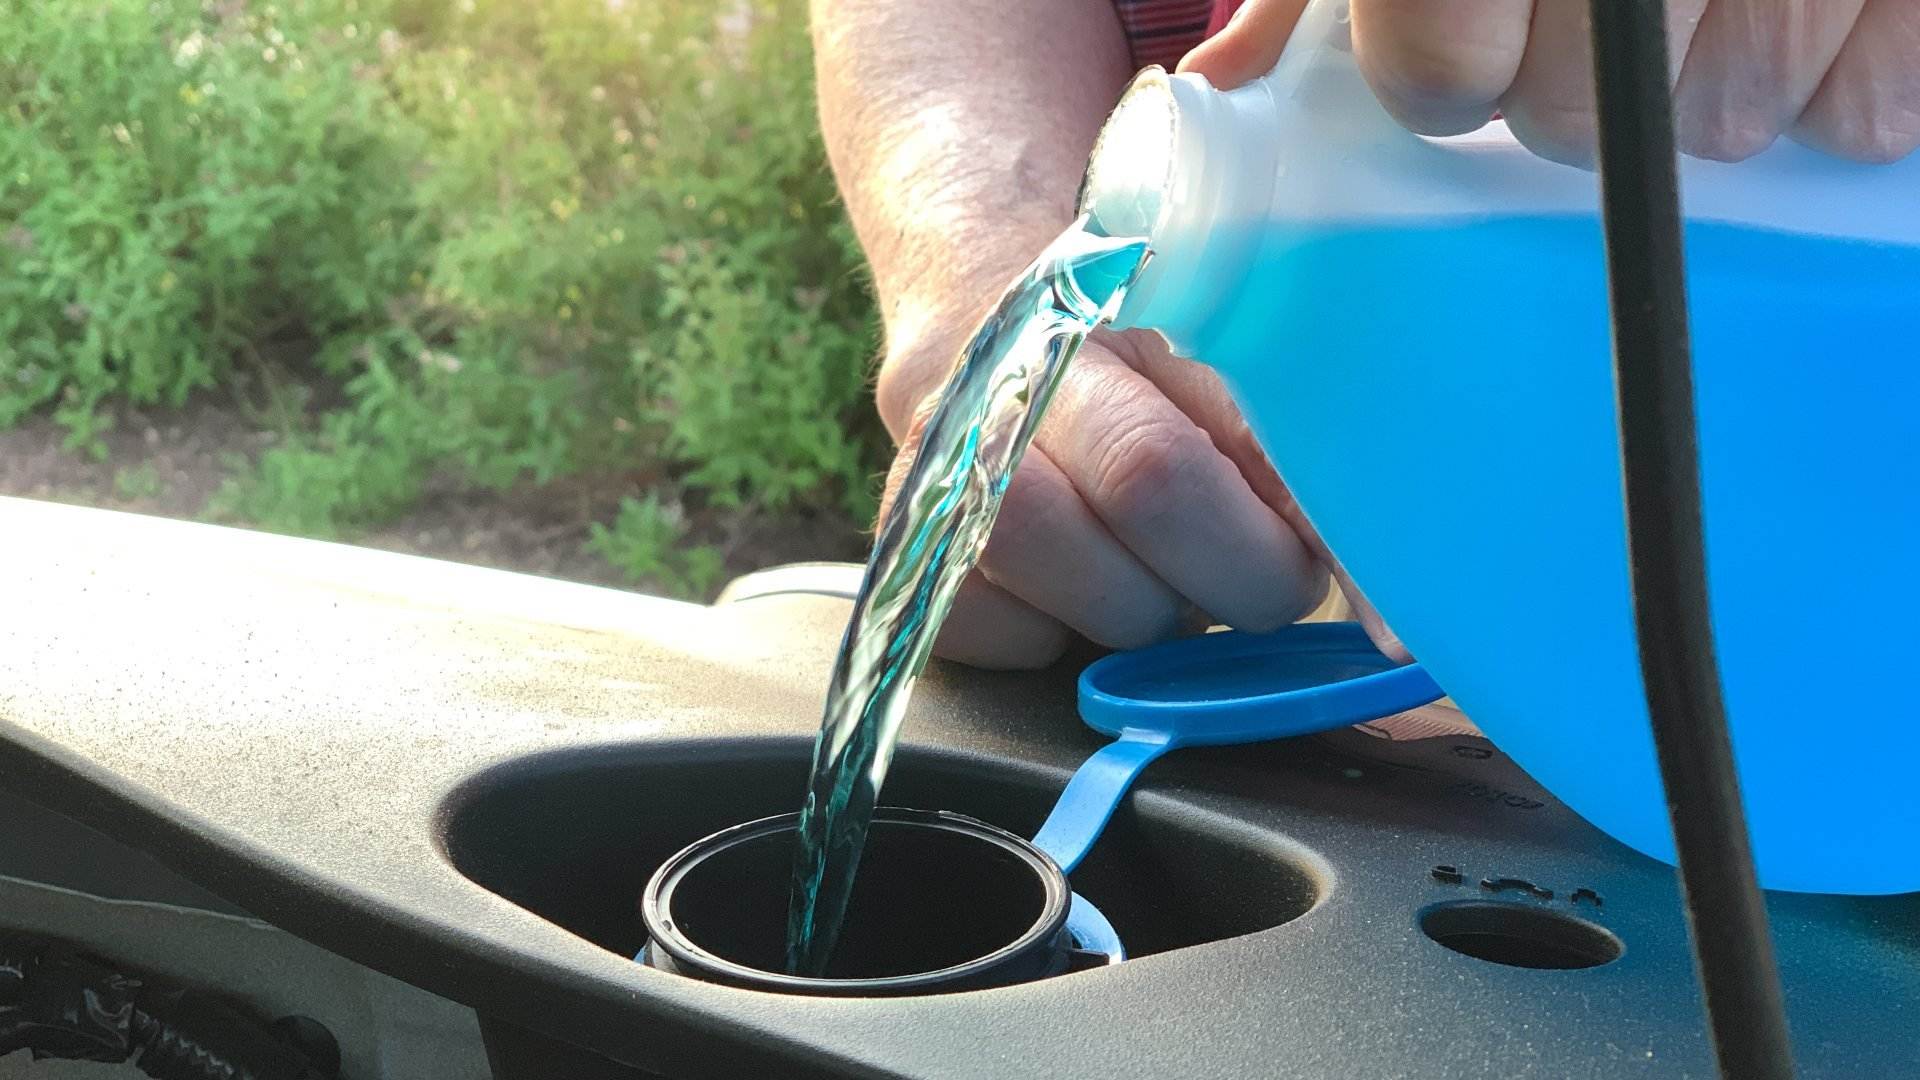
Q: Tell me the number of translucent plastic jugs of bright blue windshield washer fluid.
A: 1